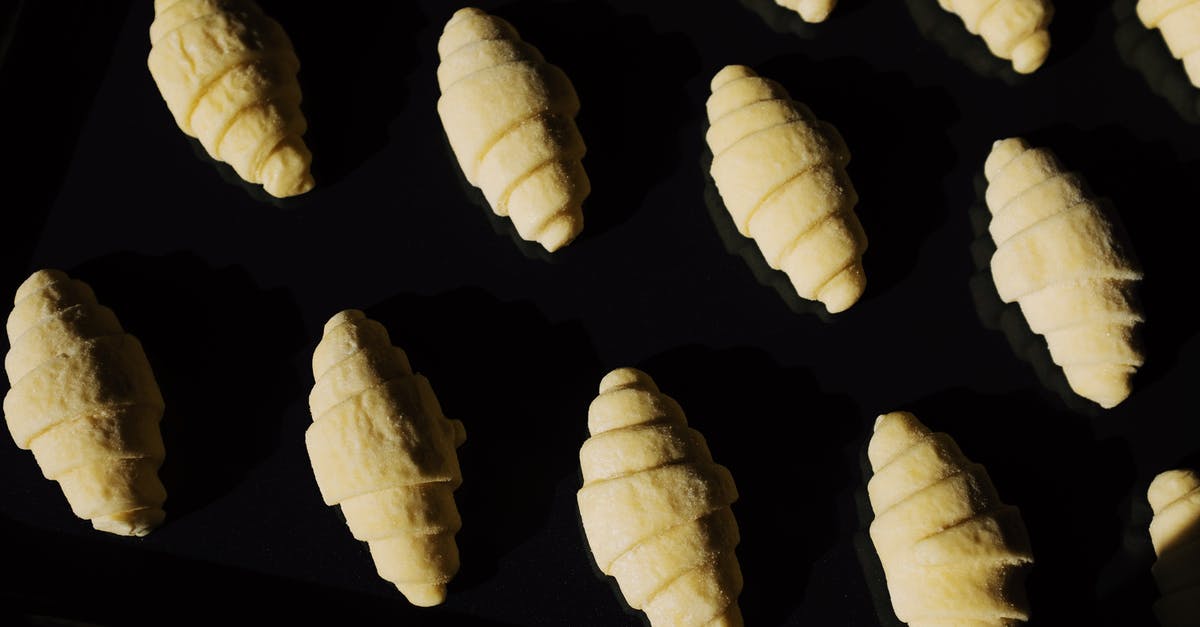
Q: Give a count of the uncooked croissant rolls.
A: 12